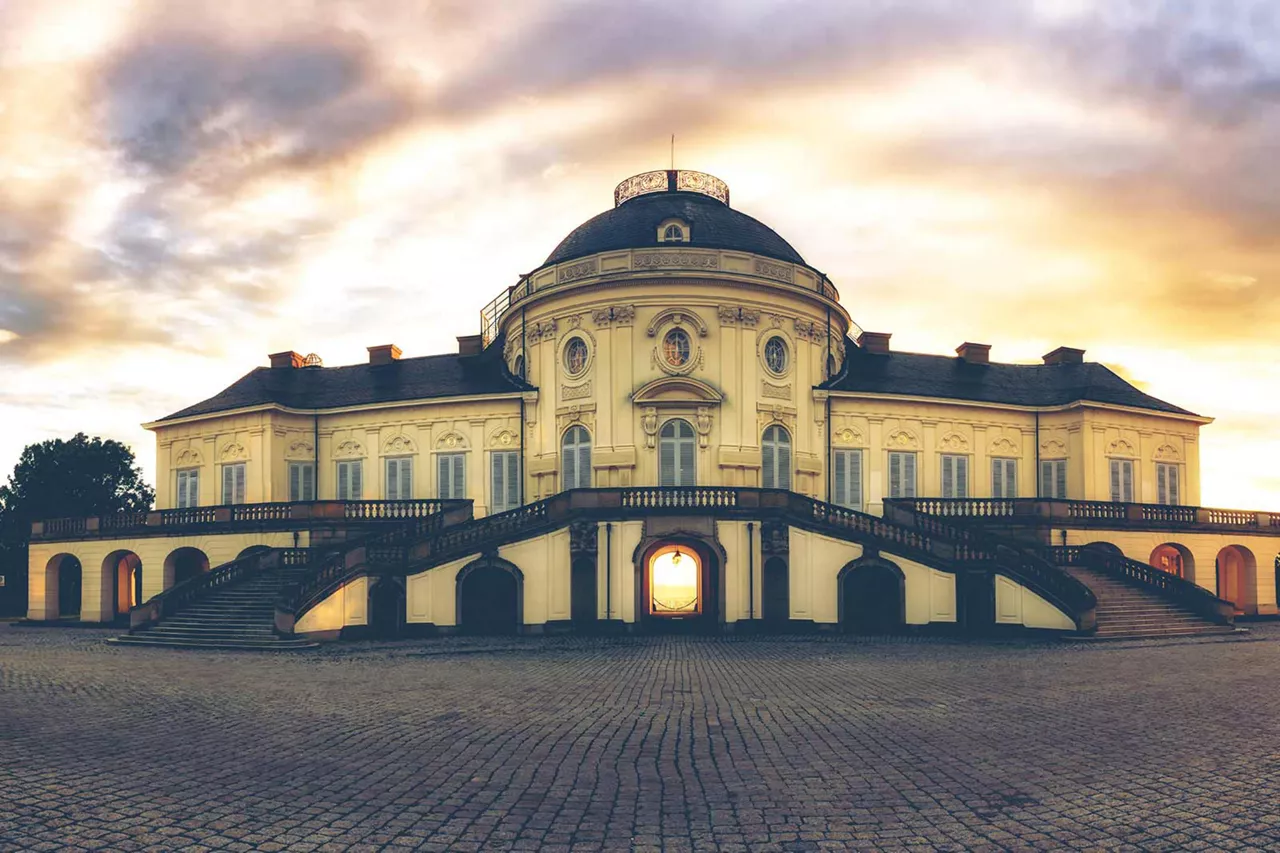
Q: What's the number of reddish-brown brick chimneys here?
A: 6